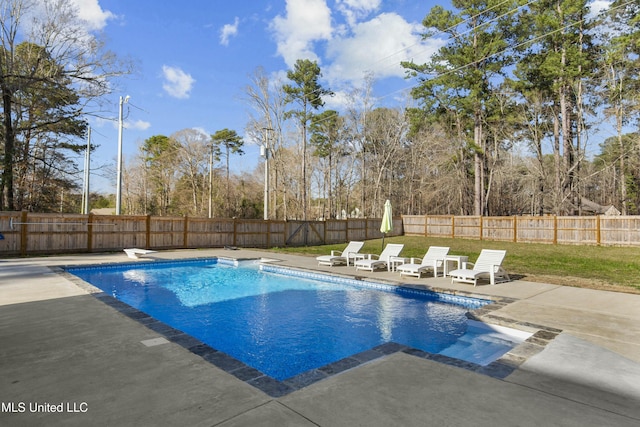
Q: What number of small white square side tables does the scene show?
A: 3